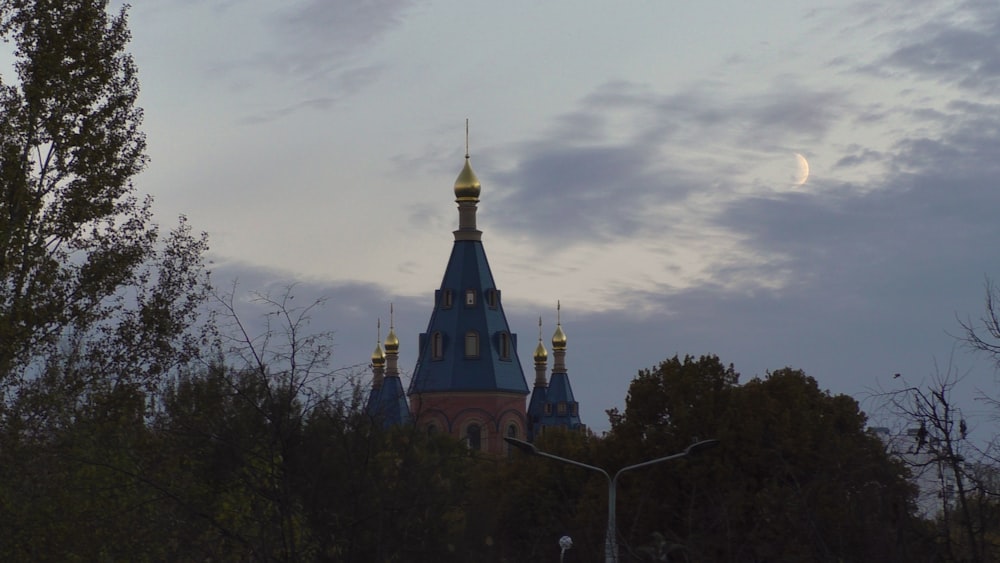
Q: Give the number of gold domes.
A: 5